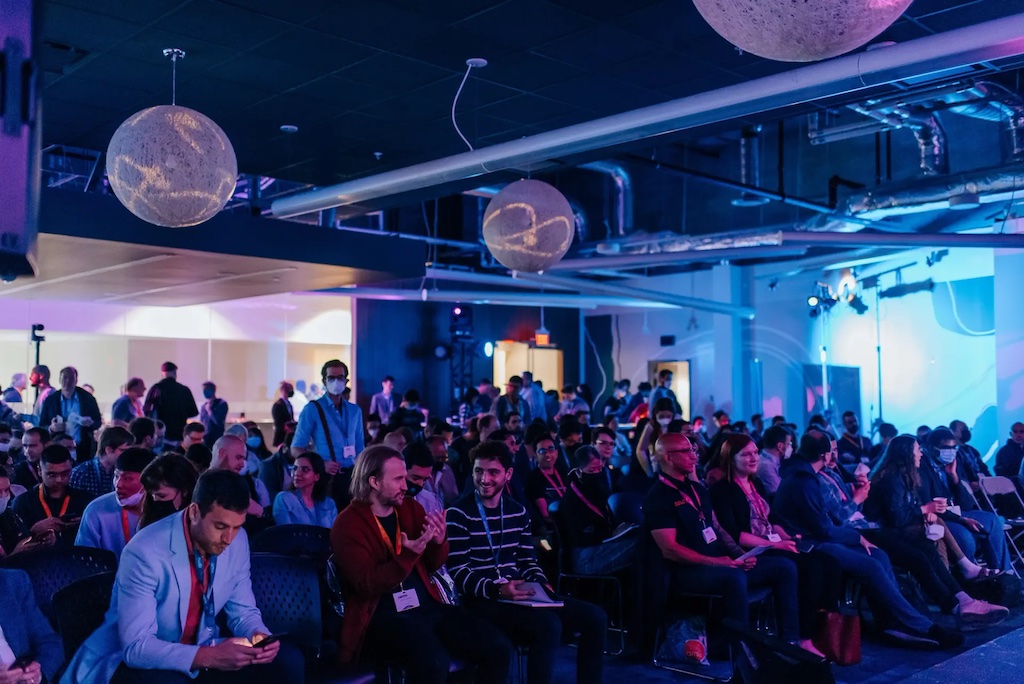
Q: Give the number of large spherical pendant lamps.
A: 3